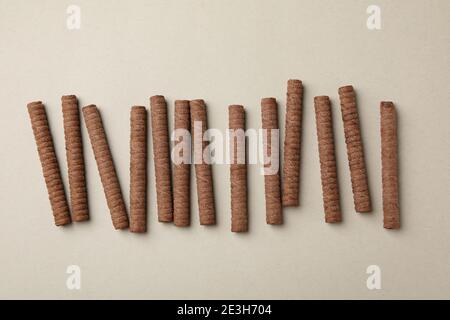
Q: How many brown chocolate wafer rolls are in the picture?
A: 13